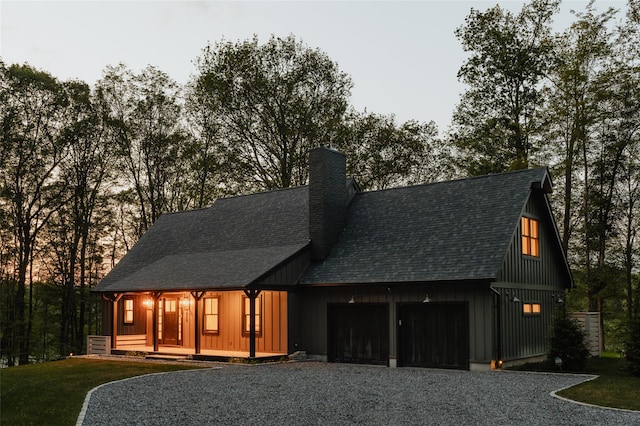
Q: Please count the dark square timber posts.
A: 4